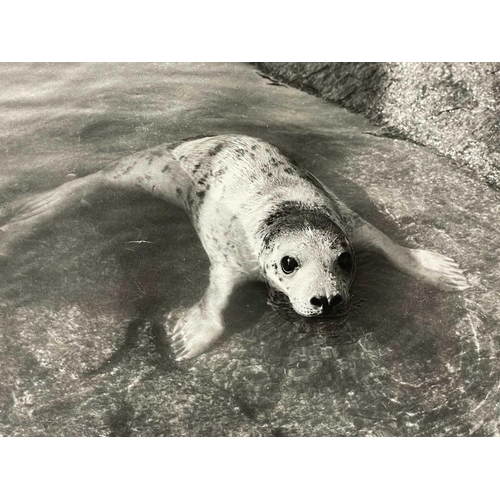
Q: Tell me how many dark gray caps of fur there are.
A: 1